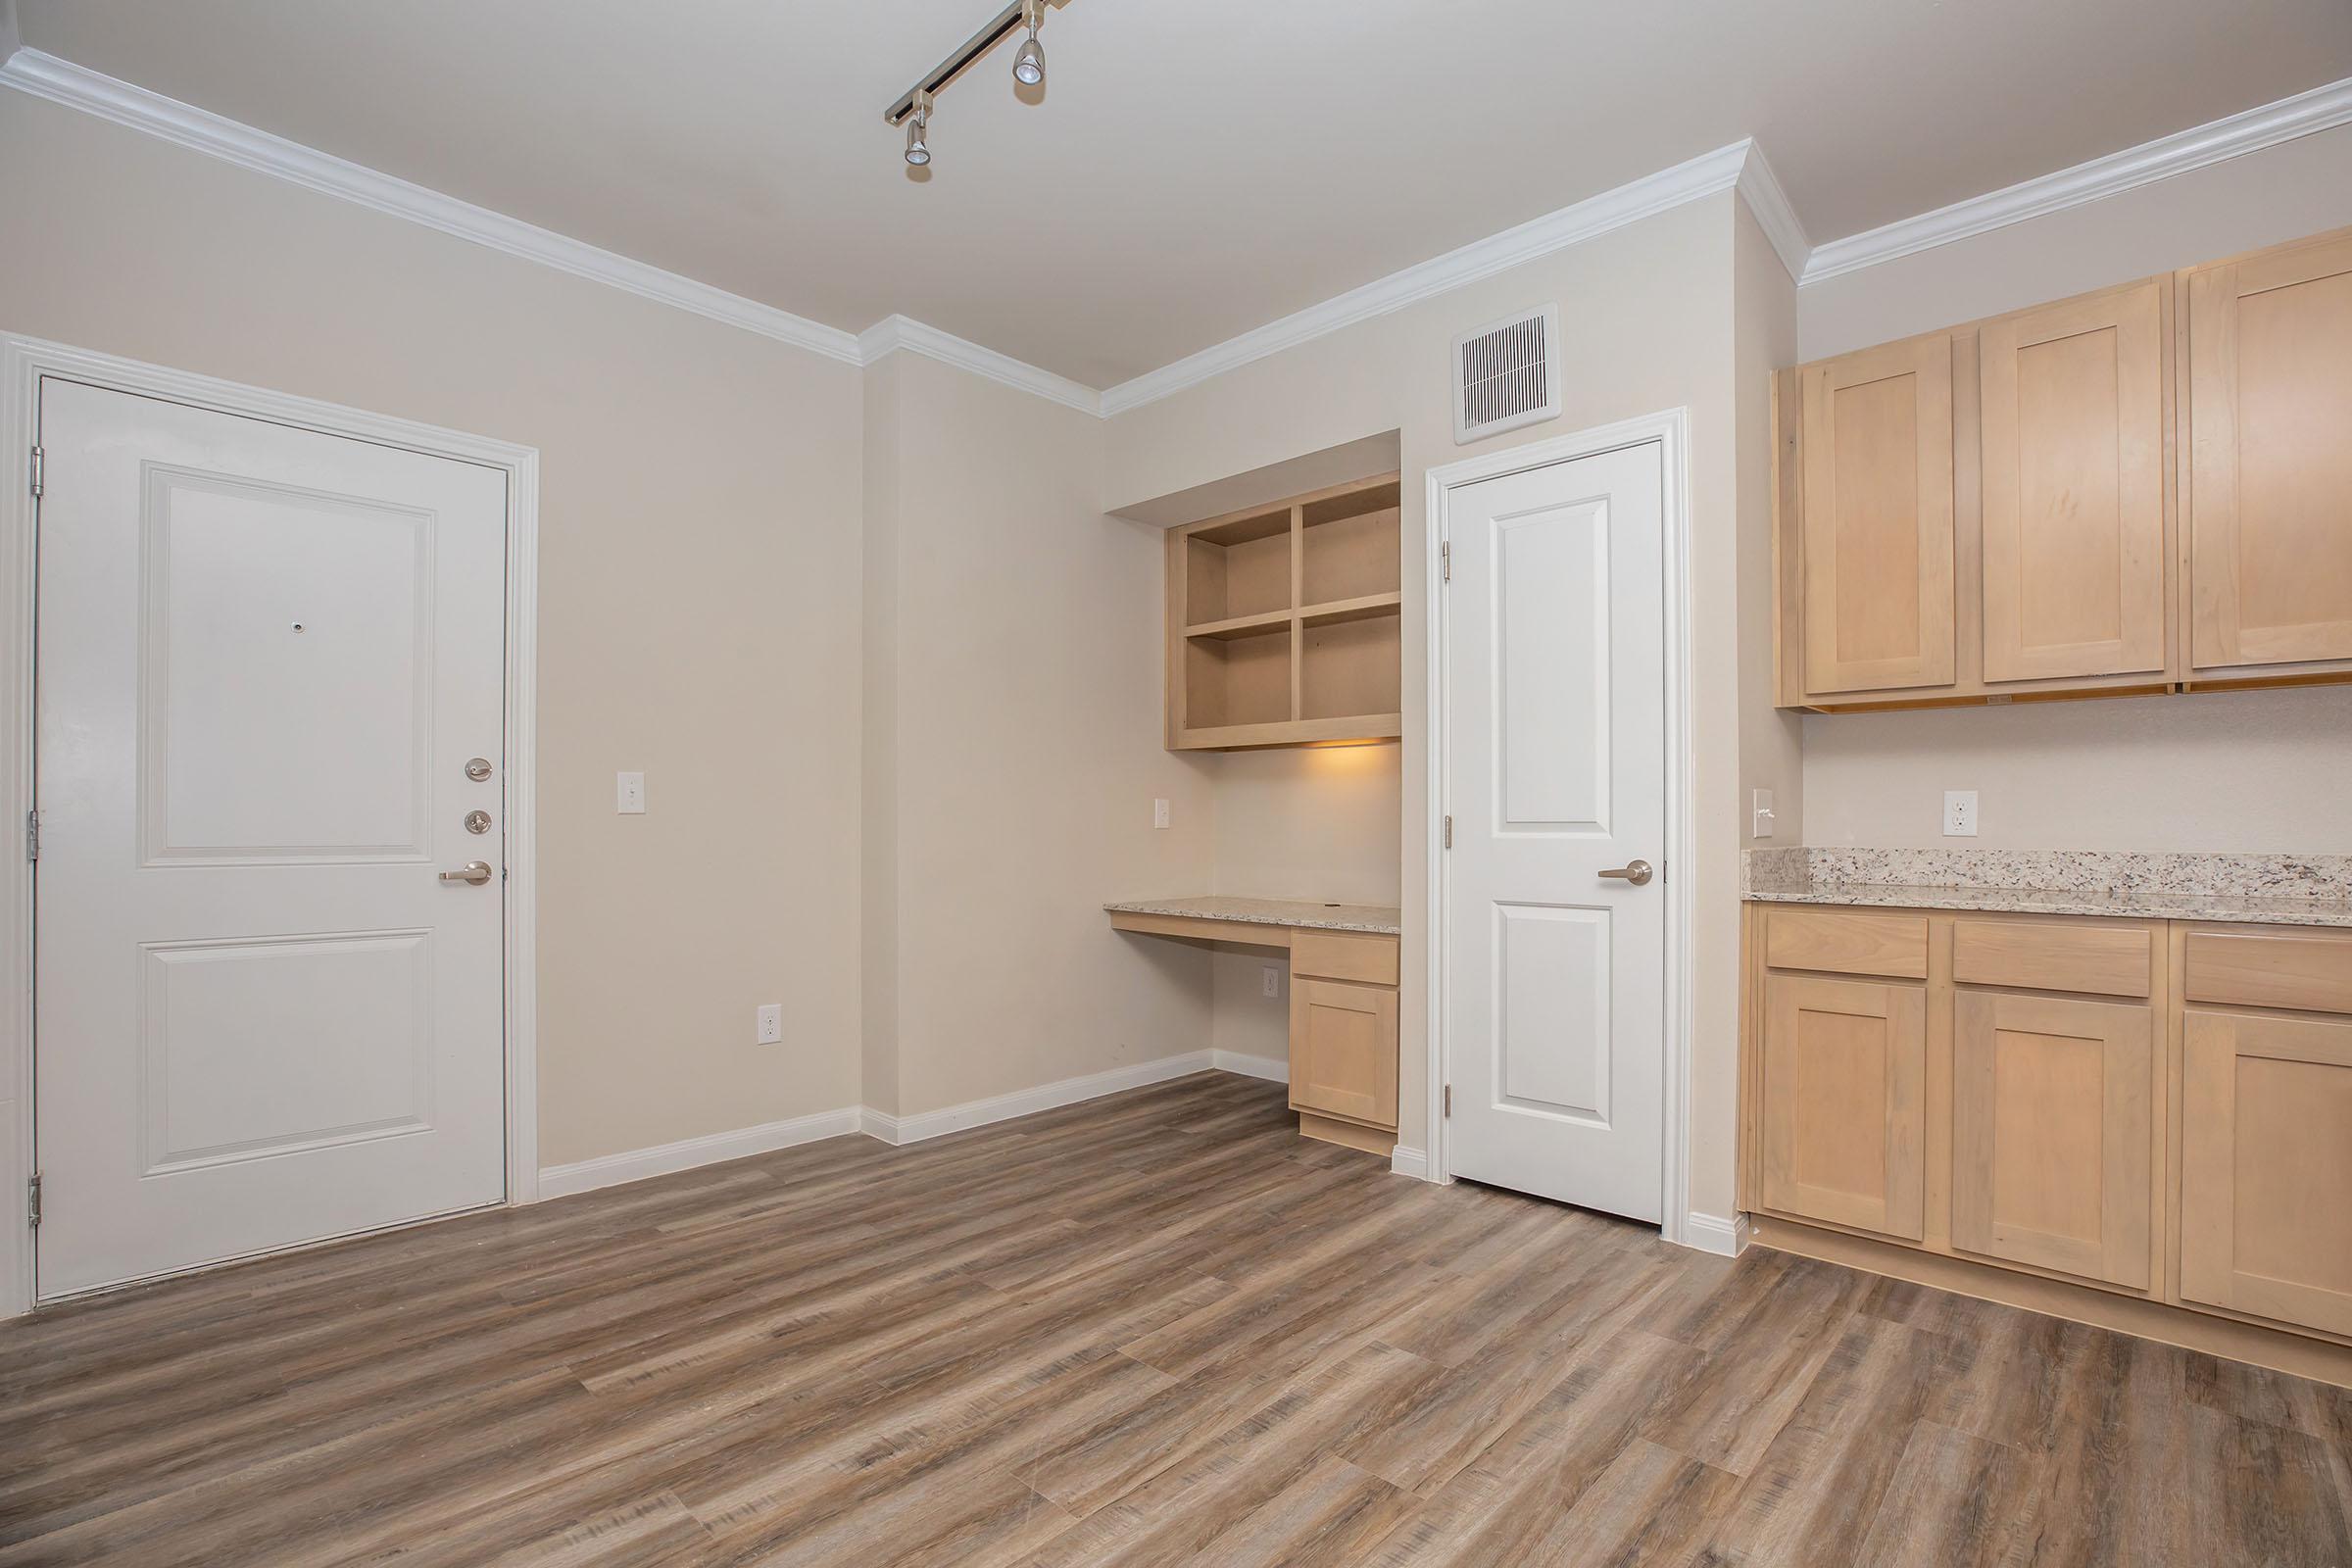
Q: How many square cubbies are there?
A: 4